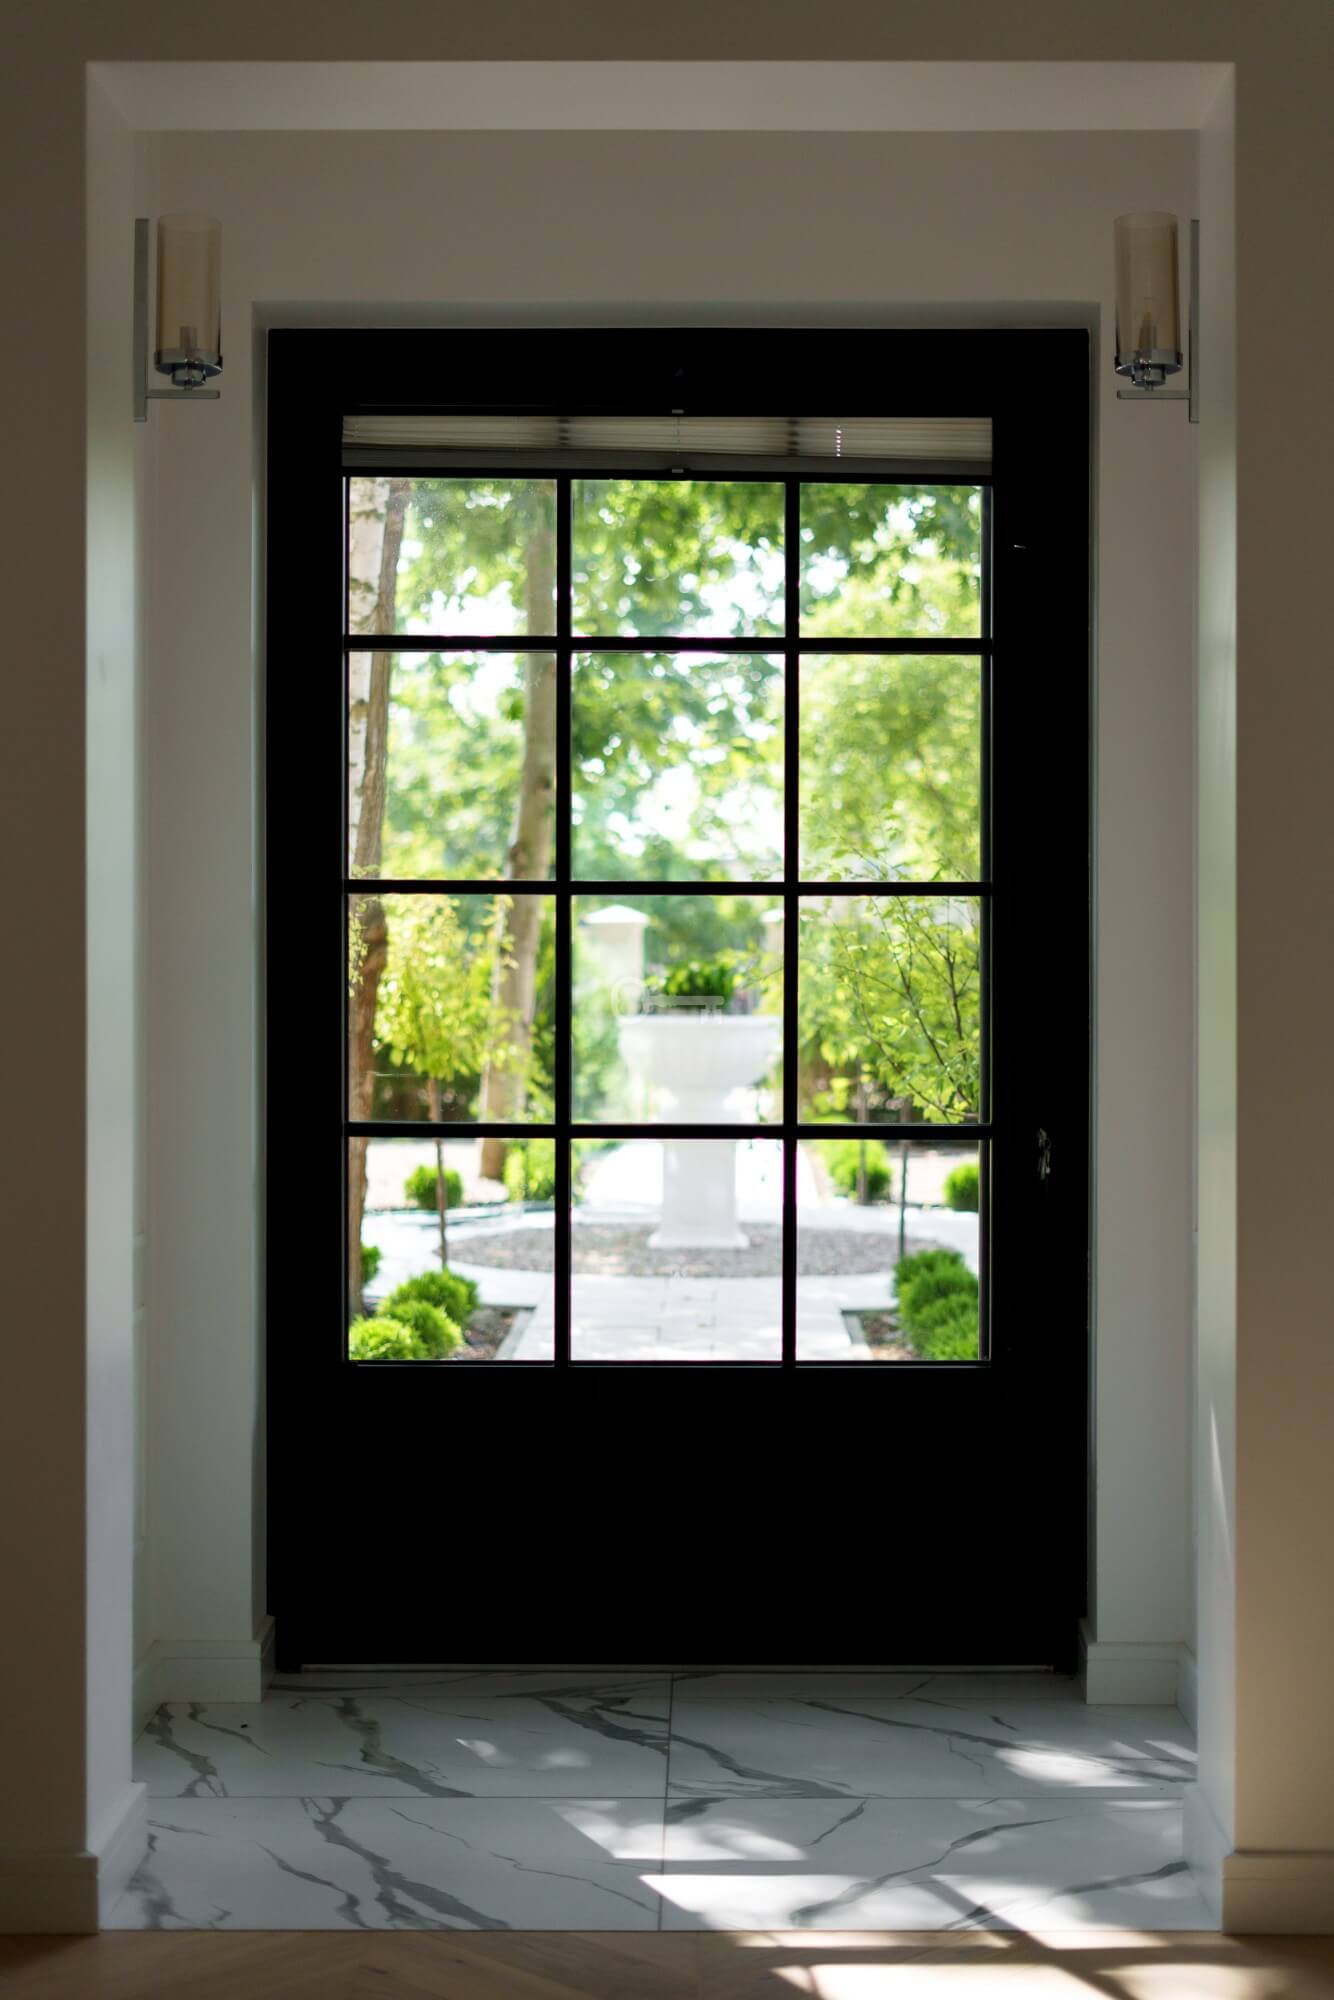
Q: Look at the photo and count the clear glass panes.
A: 12